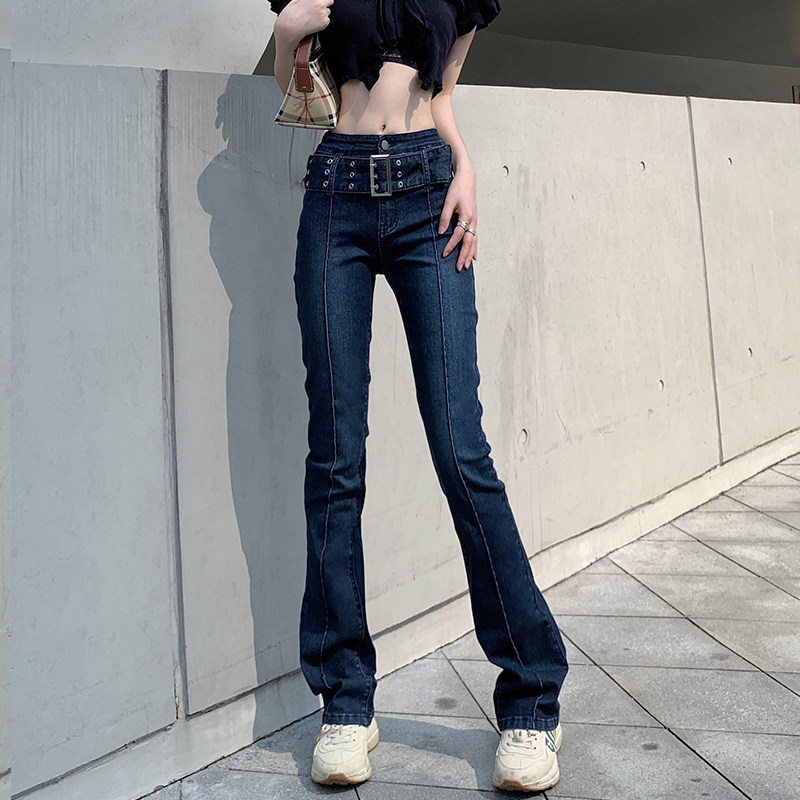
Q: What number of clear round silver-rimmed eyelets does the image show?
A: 9